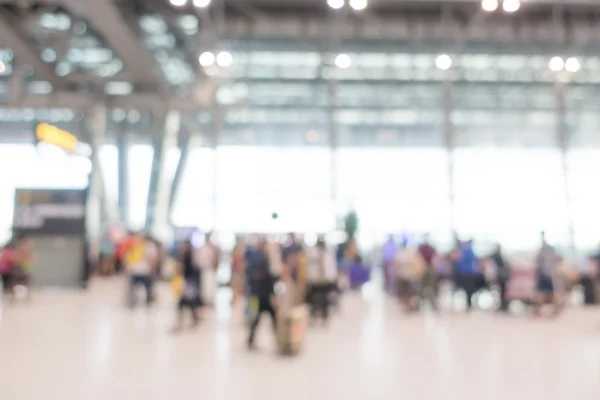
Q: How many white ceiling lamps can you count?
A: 12